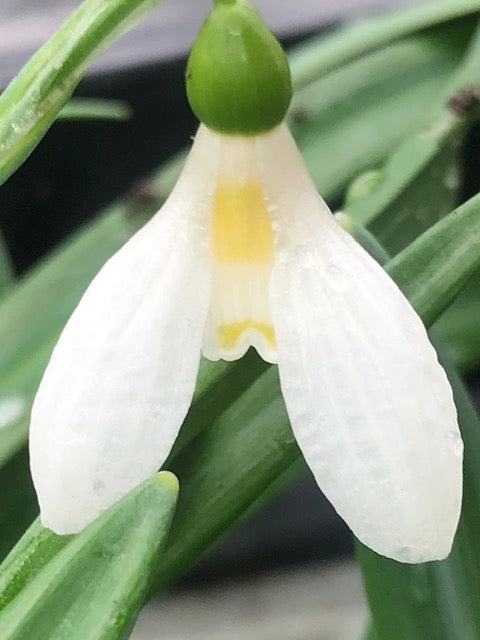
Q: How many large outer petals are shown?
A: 2